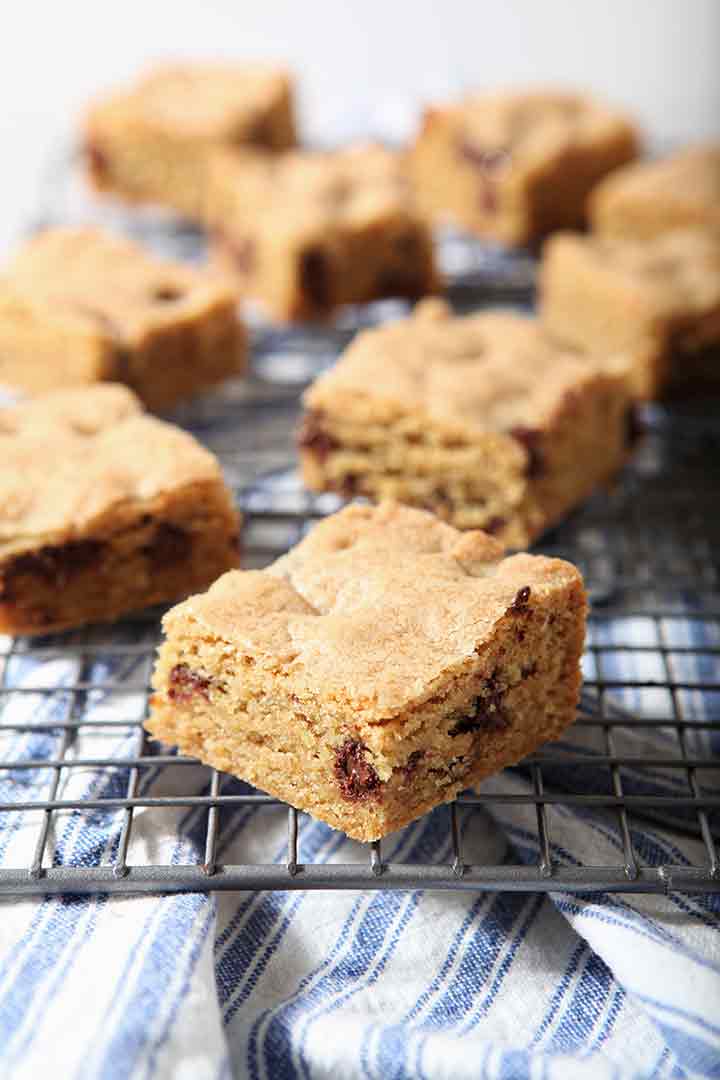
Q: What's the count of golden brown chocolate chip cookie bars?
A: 9